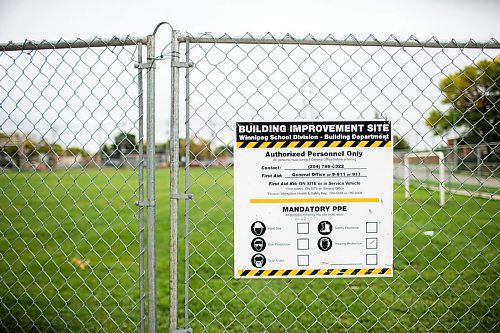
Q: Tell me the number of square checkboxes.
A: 6